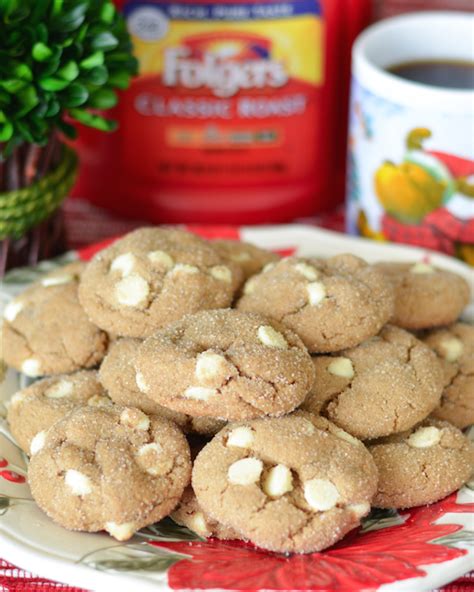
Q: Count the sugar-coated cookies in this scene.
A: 14